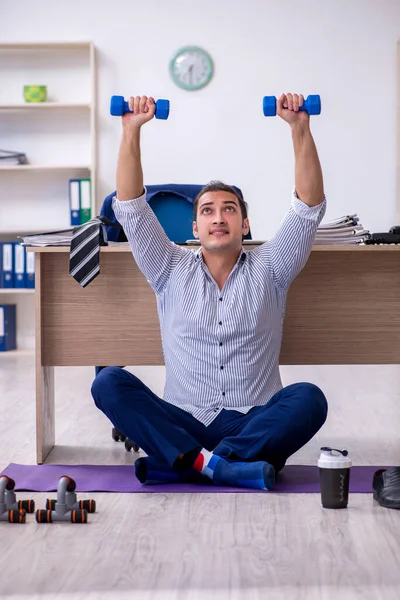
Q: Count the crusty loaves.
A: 0